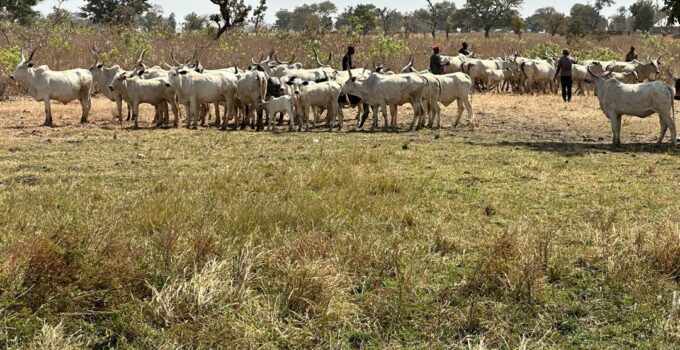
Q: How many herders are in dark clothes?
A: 5